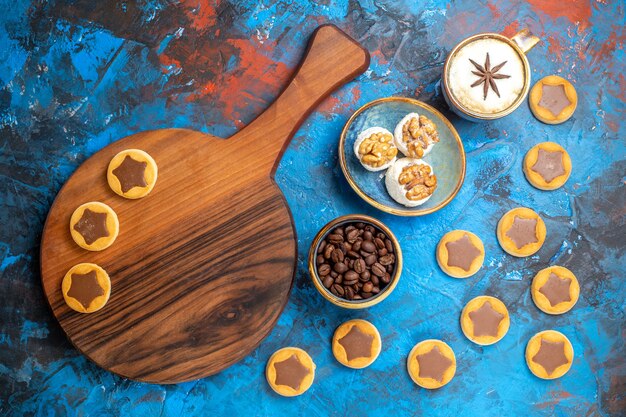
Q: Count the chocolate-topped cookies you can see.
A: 13